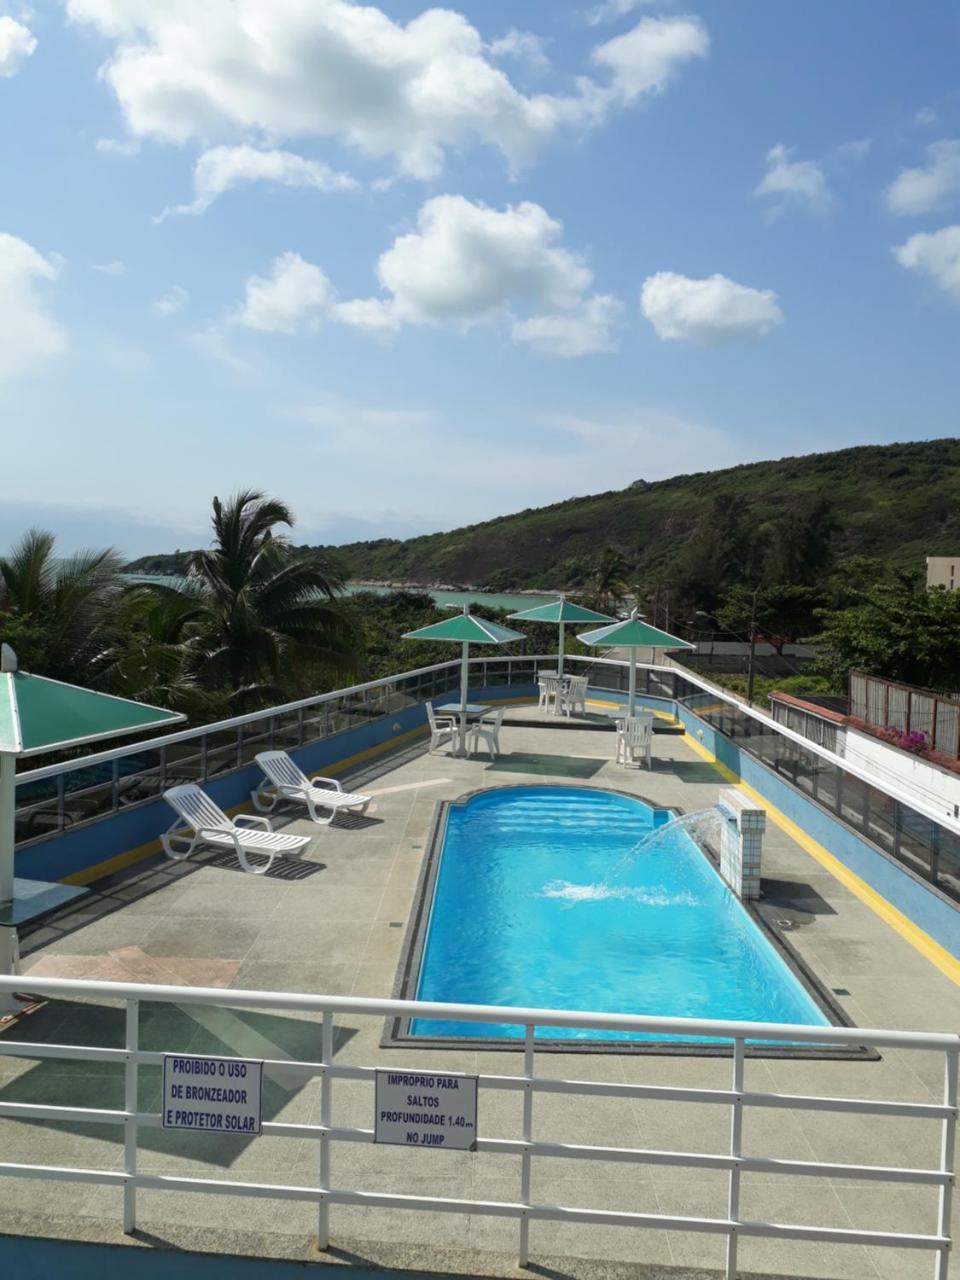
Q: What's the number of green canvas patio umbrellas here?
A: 4